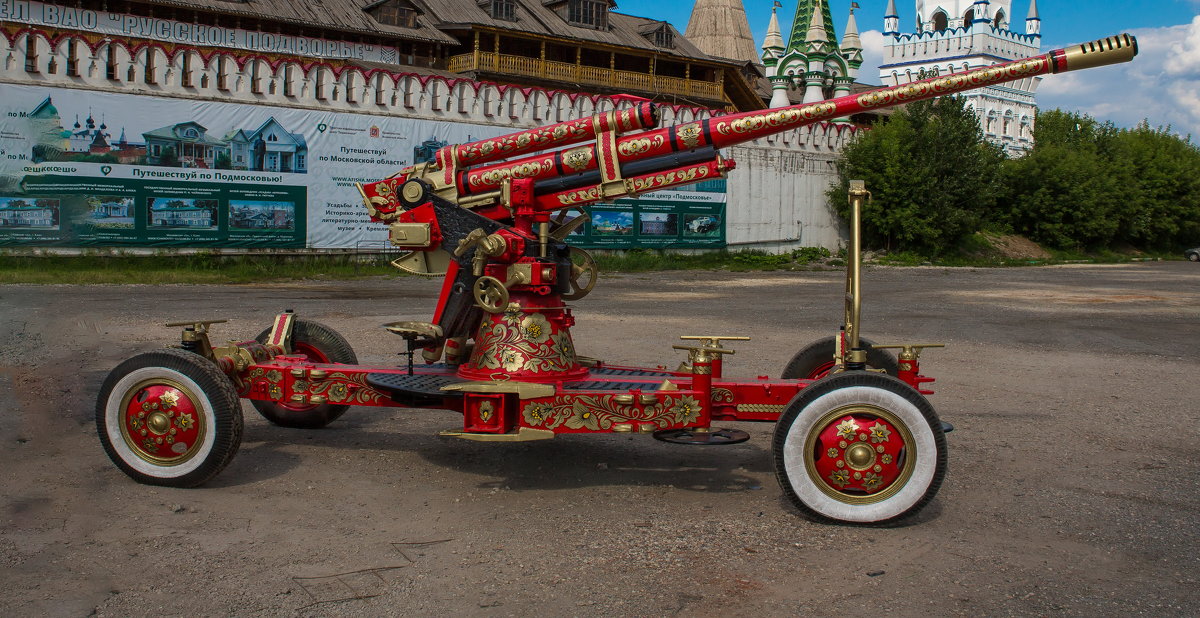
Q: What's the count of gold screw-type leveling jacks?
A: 4